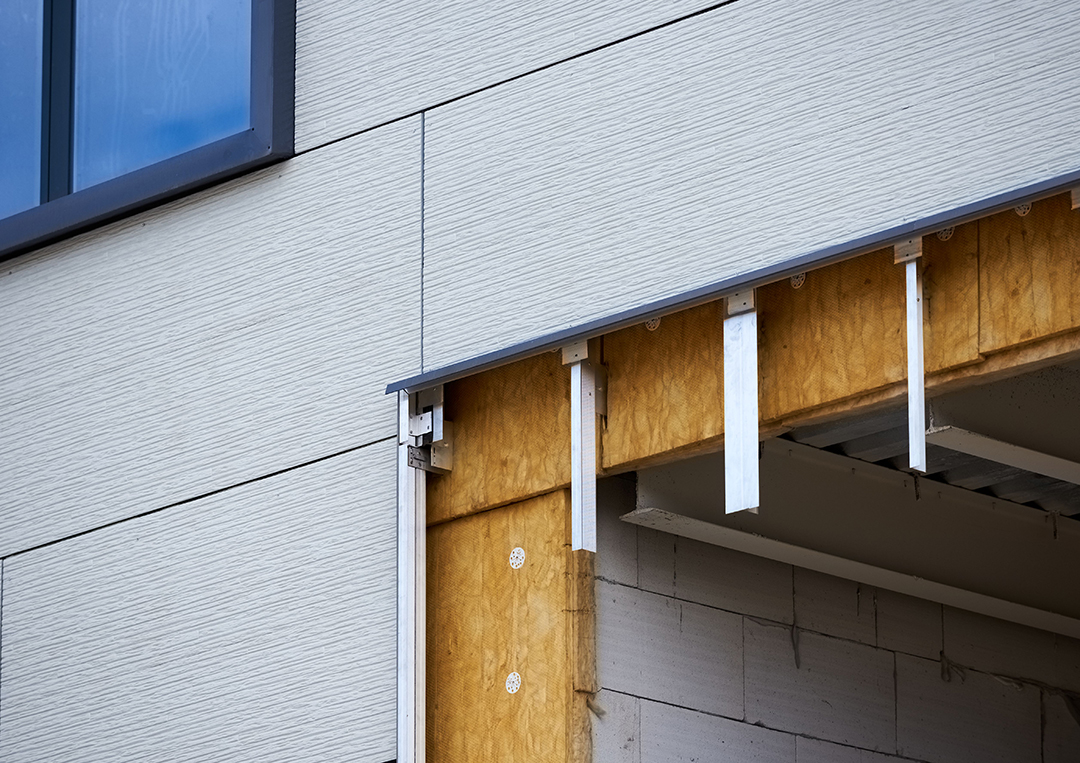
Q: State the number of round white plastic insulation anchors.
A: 6